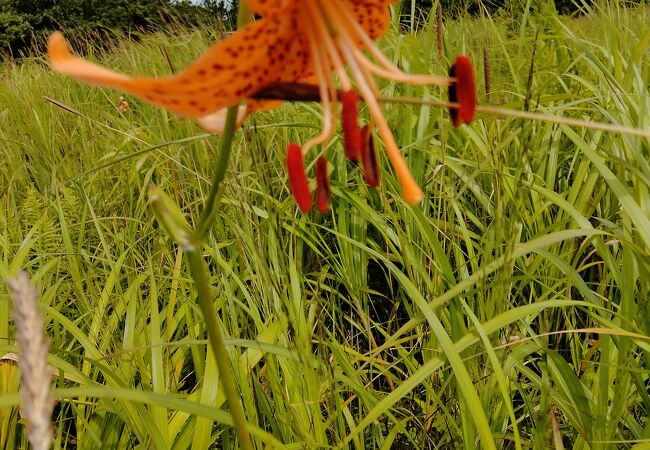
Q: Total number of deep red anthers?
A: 5